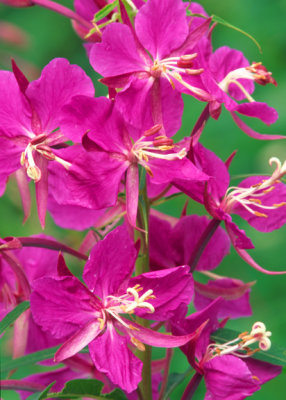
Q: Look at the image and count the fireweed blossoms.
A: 7